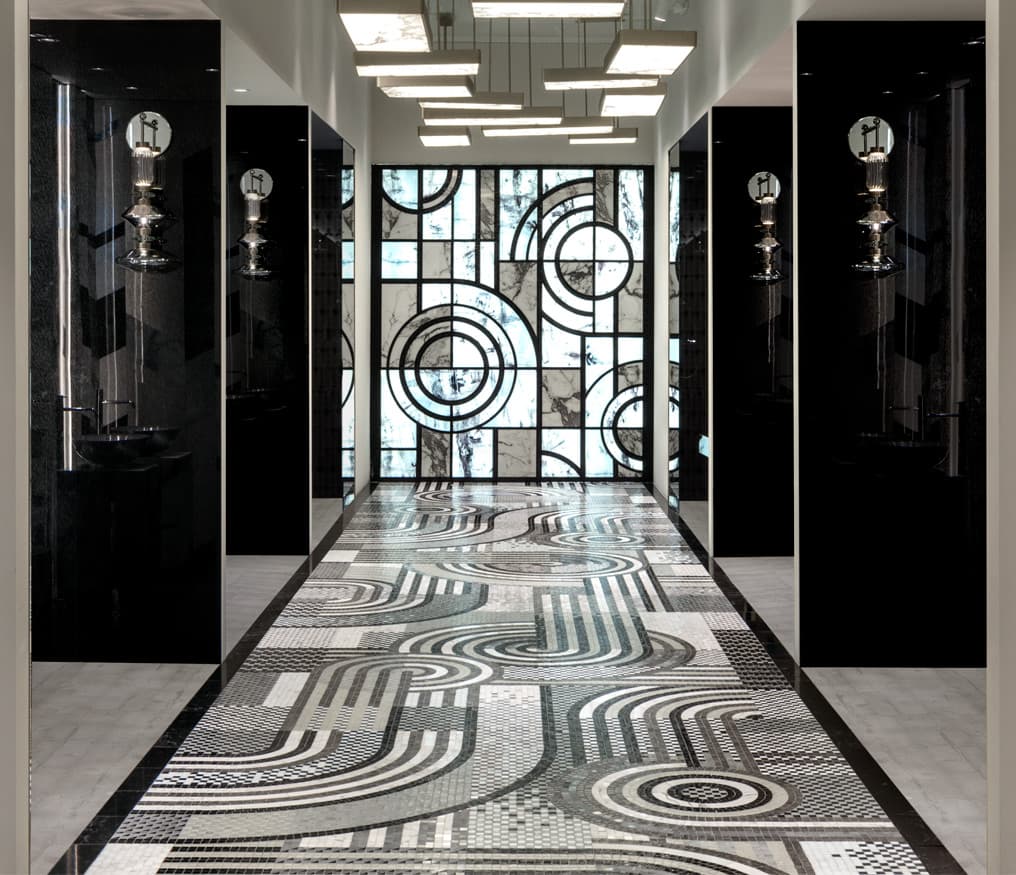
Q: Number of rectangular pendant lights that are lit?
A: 12